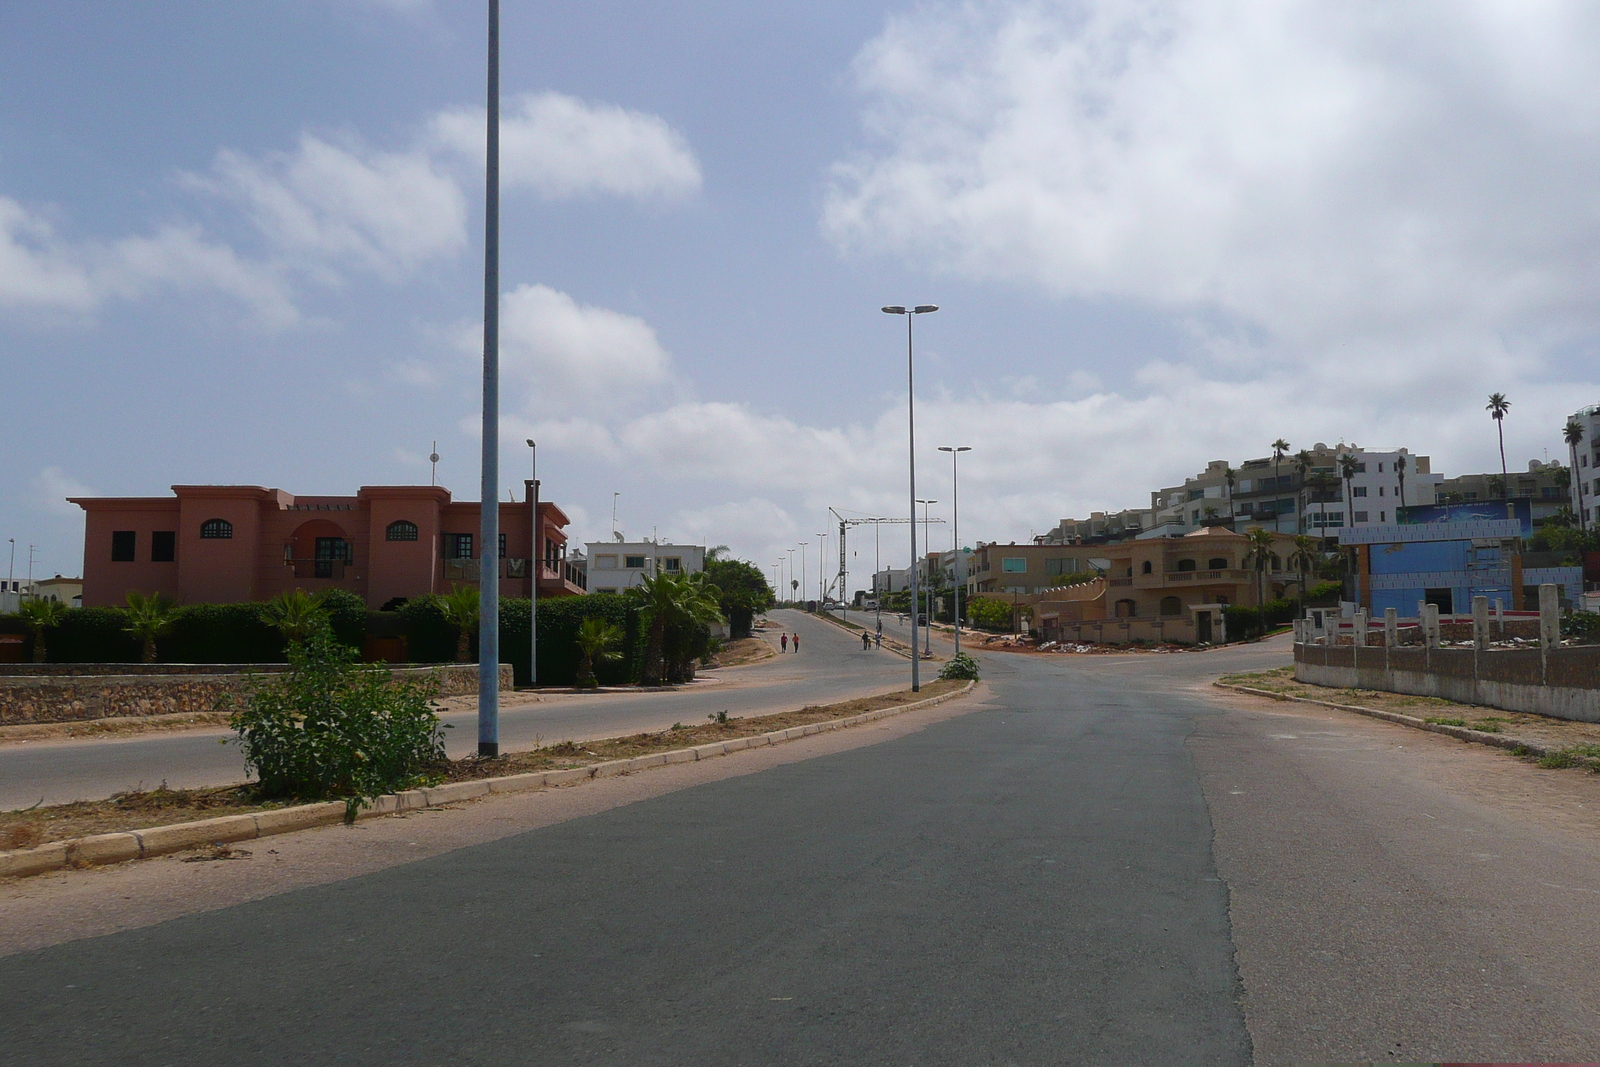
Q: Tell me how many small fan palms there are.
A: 5